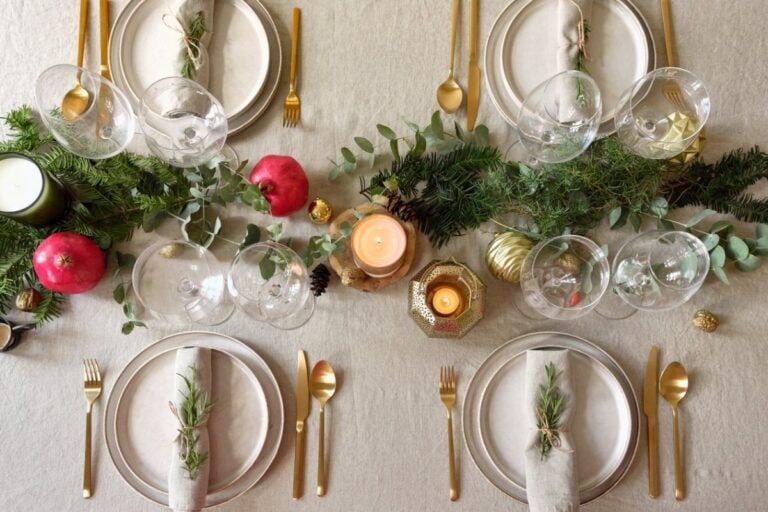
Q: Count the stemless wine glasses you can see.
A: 0